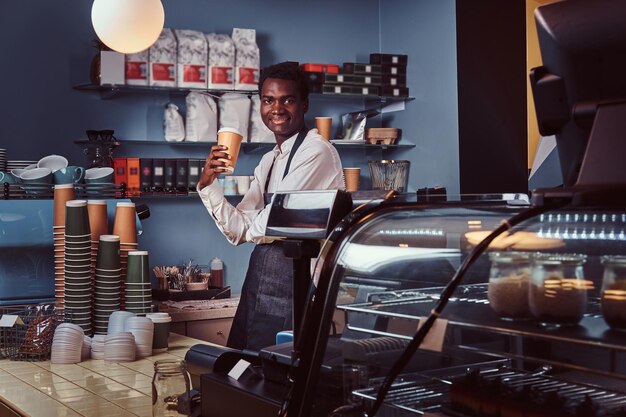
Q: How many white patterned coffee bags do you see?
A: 5